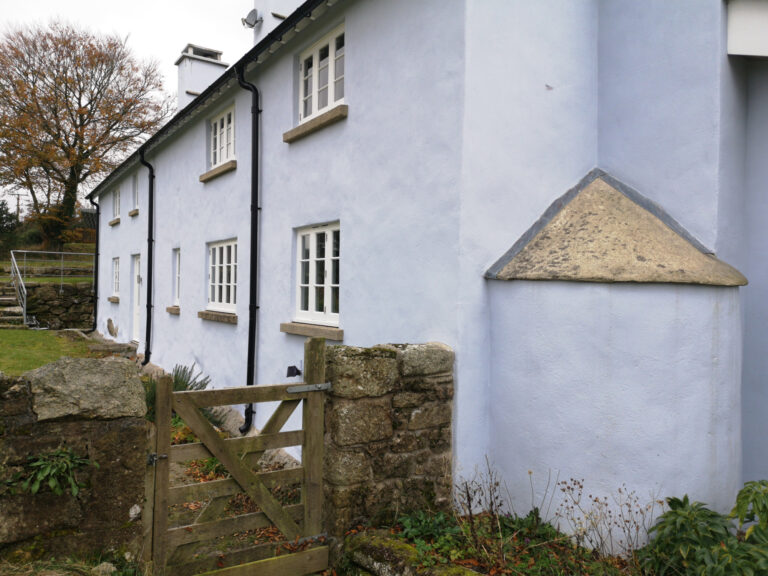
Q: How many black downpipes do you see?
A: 3